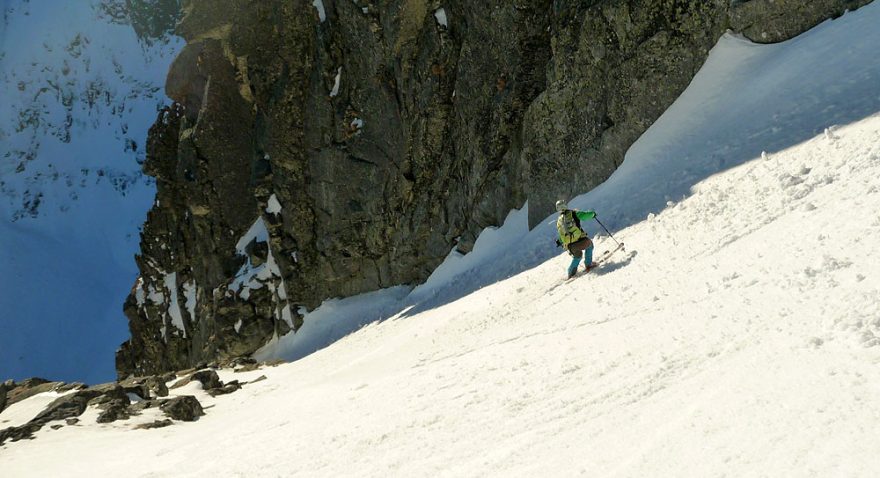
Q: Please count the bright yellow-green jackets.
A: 1